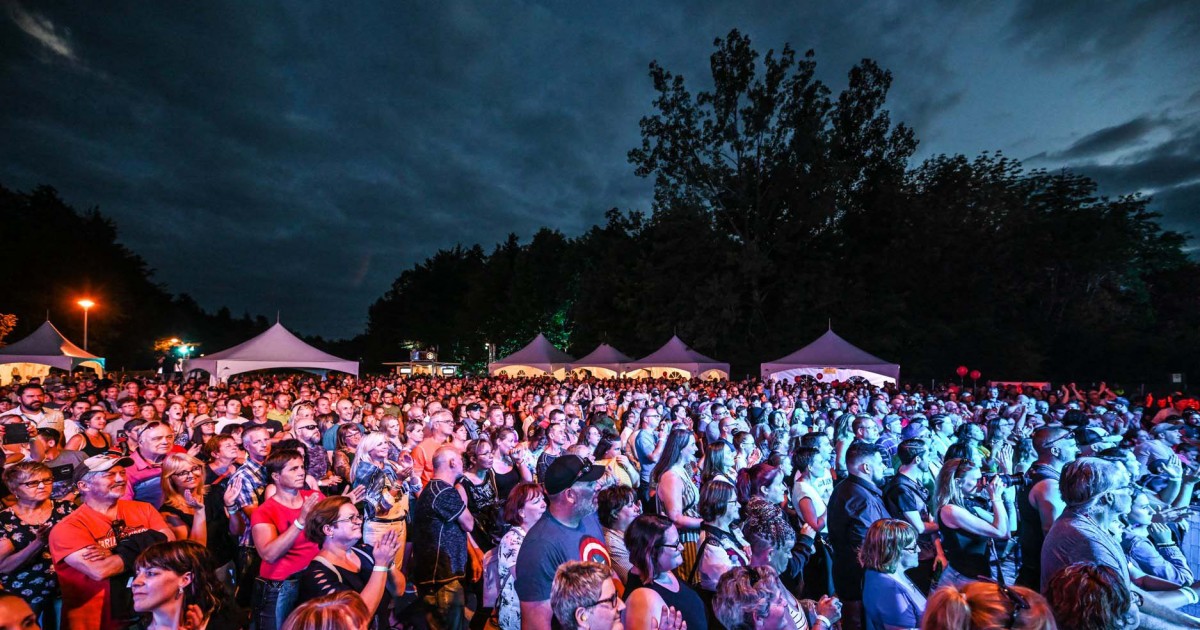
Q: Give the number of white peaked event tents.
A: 6